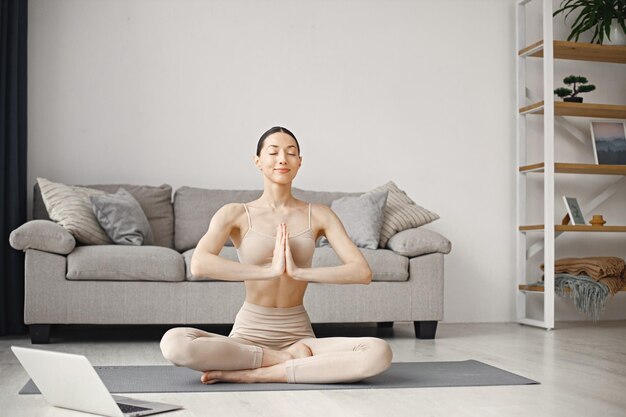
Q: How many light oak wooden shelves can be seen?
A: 5